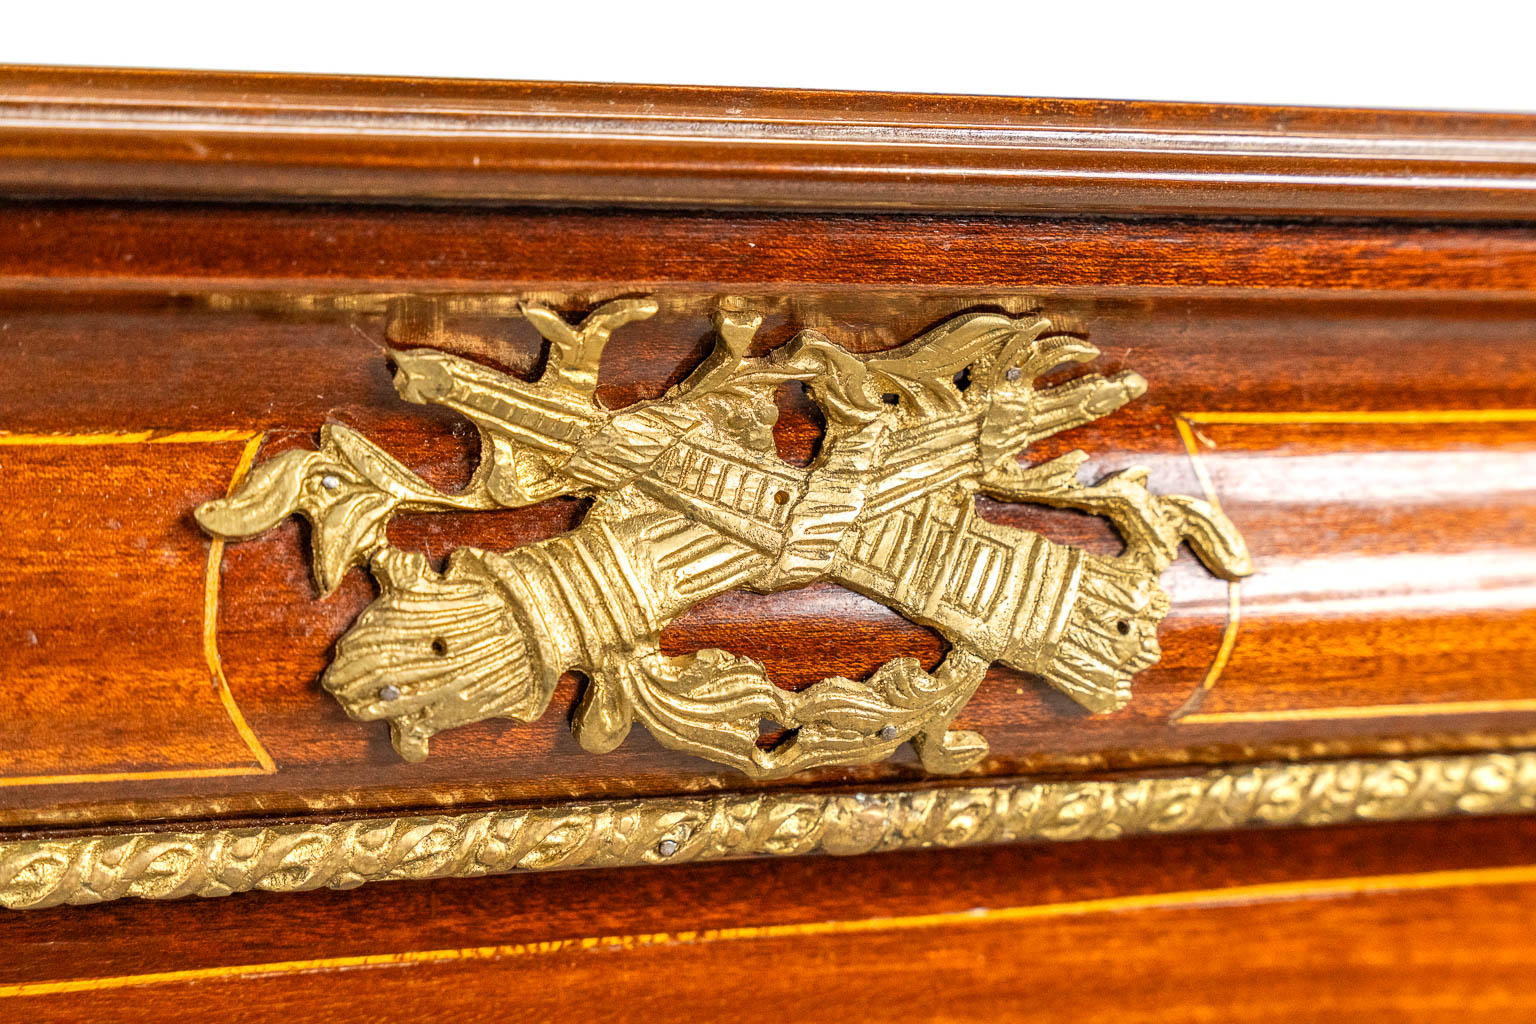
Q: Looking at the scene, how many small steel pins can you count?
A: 5